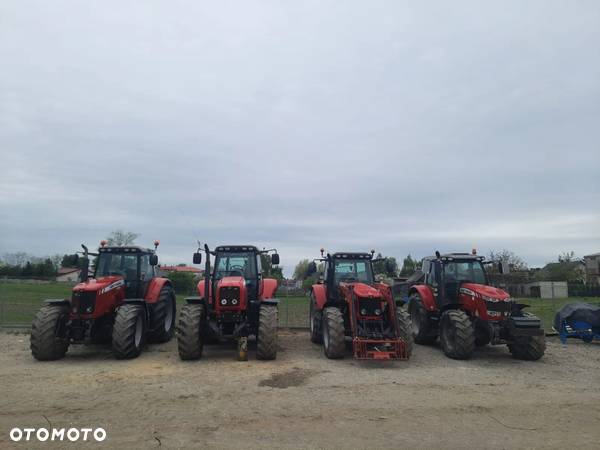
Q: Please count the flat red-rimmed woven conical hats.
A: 0